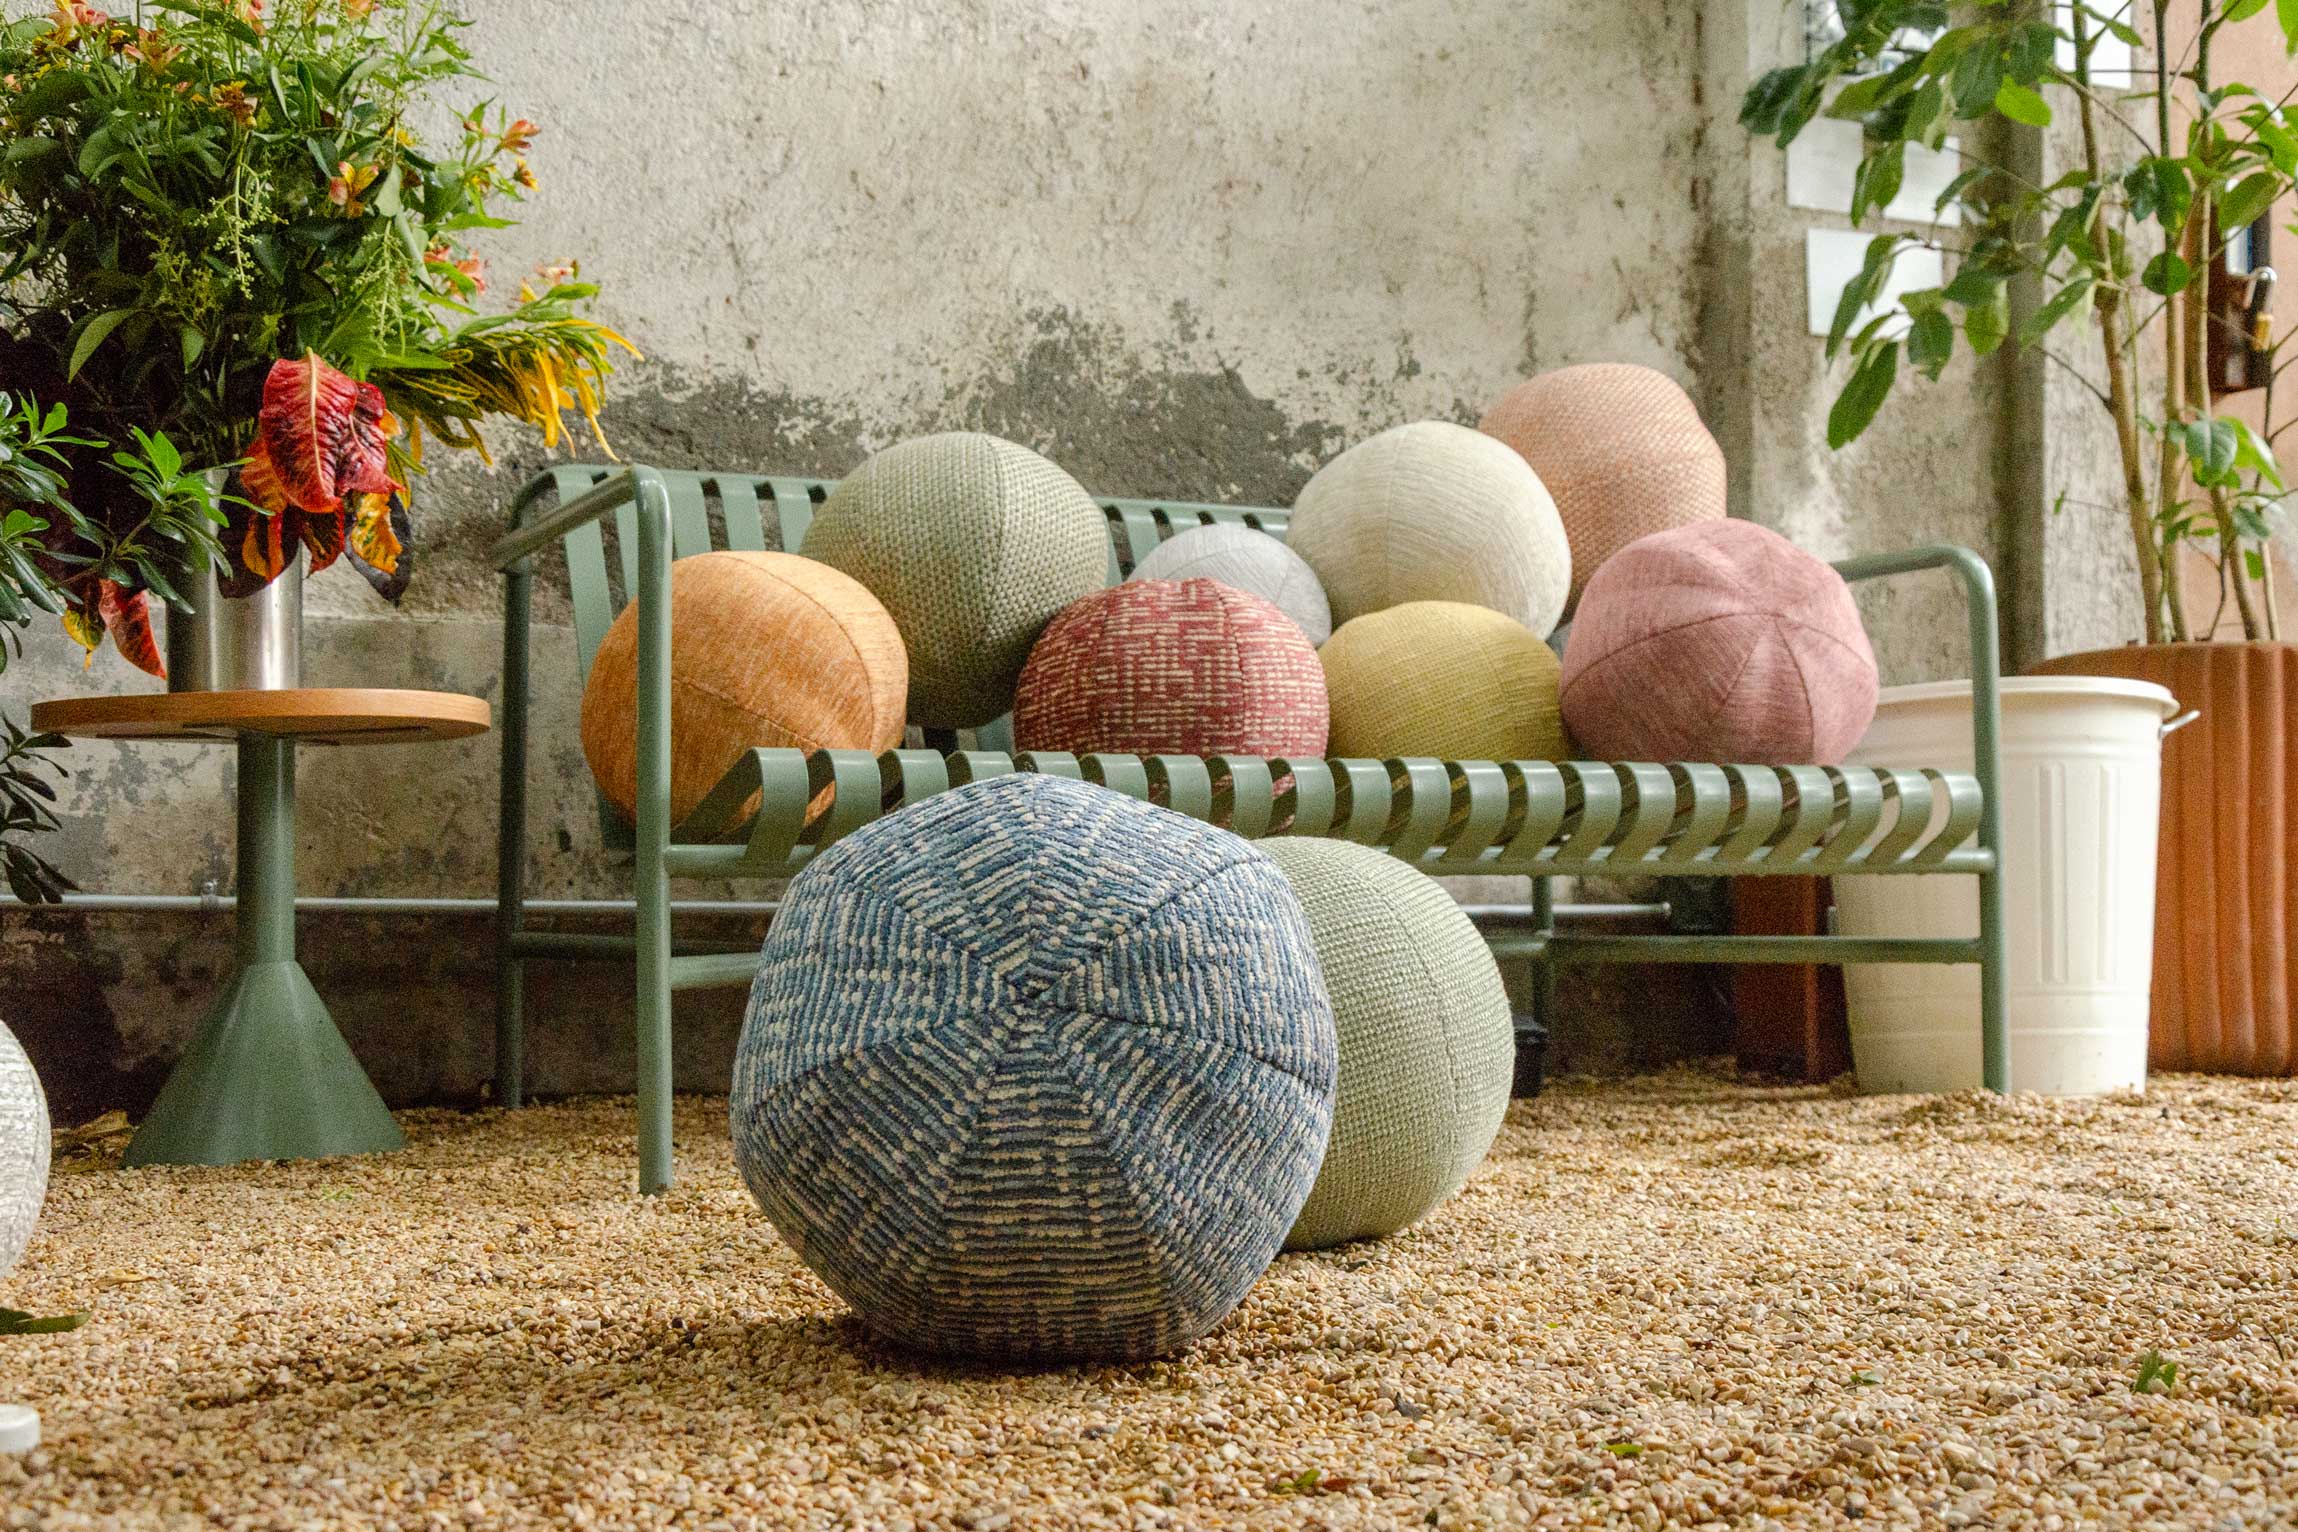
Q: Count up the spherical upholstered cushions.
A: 11